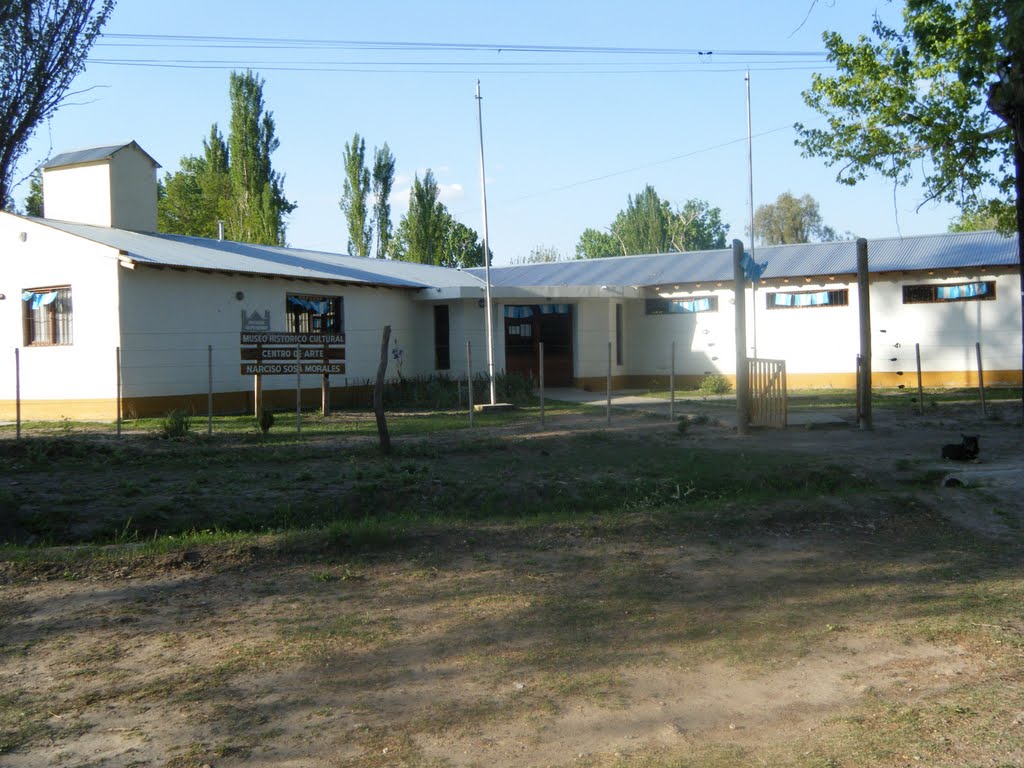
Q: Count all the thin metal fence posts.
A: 10